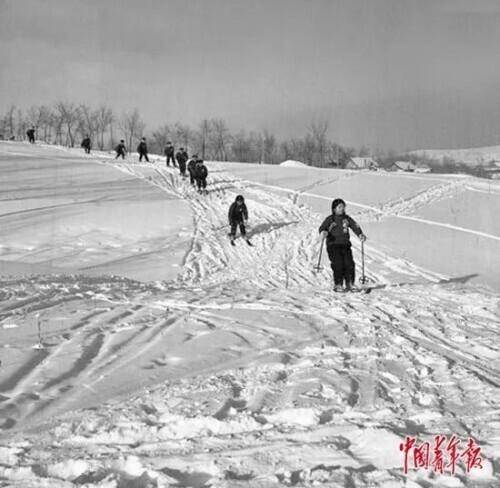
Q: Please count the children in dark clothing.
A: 10